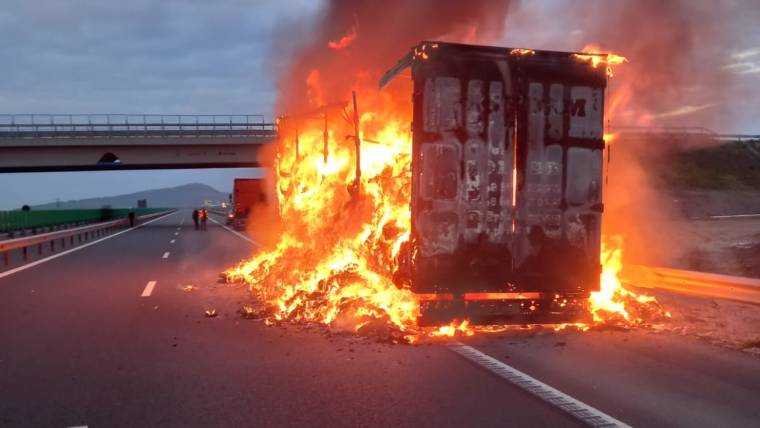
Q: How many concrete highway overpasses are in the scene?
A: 1